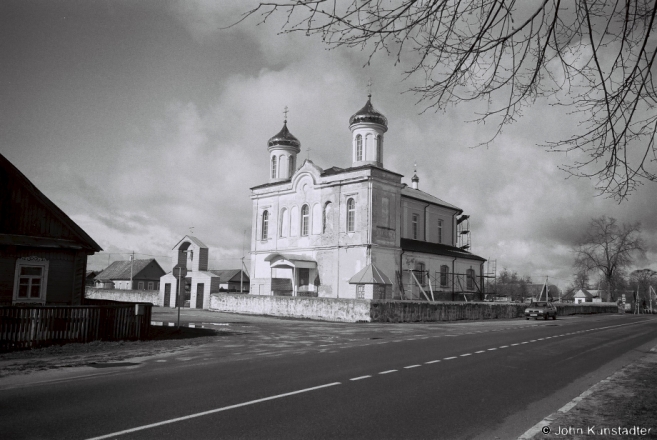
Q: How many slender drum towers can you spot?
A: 2